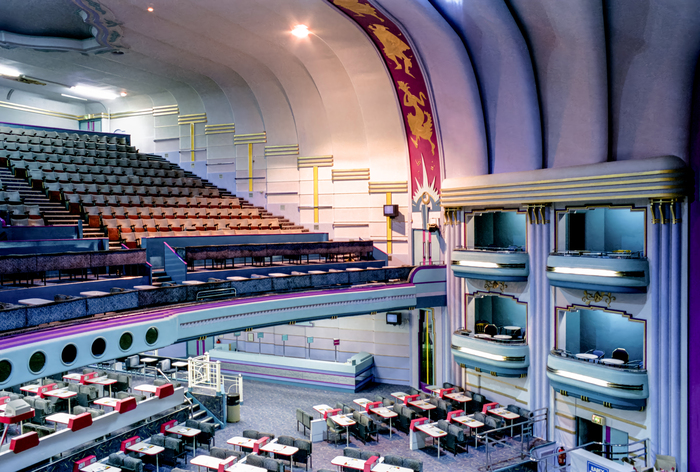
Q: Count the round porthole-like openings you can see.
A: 6